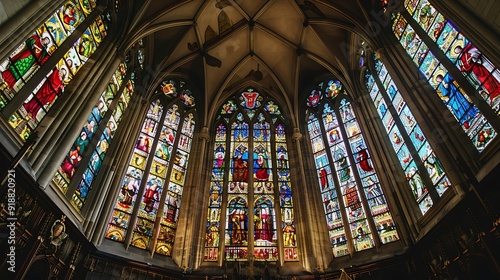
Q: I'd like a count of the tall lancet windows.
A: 7